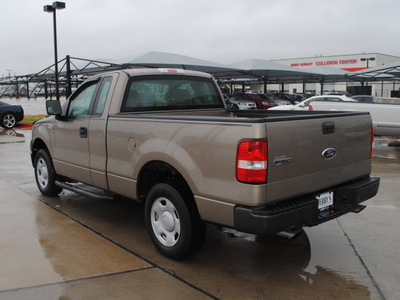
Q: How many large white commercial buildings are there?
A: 1